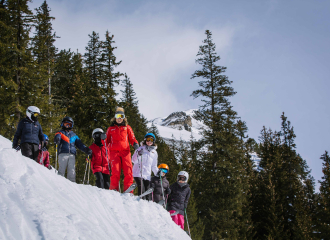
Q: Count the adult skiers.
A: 1